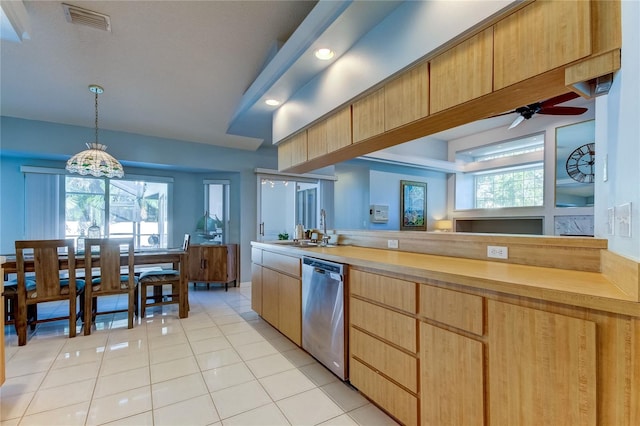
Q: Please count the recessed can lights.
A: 2